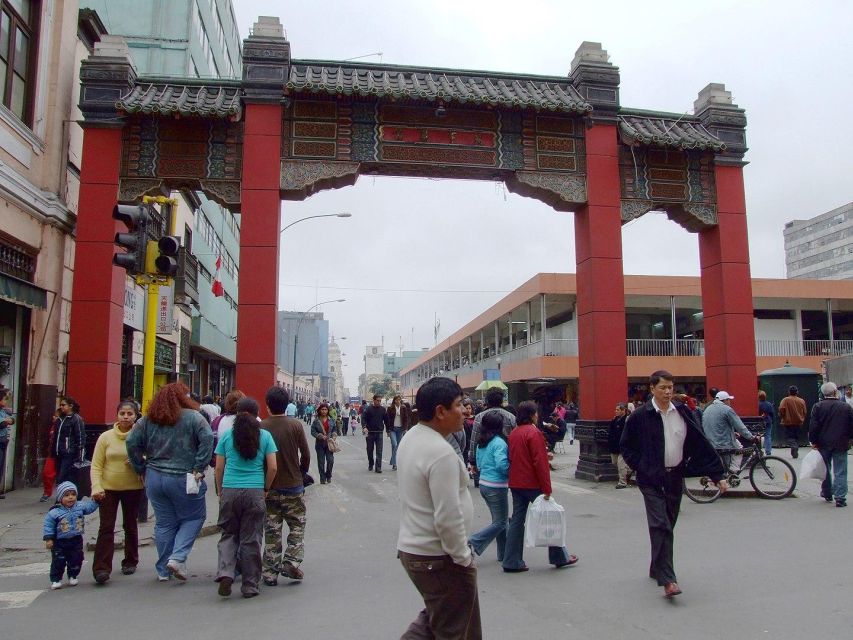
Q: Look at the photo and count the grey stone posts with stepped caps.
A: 4